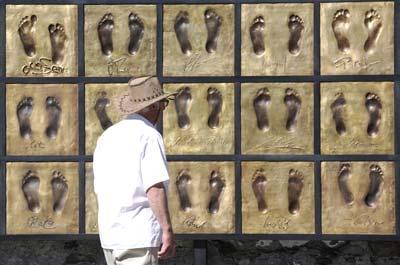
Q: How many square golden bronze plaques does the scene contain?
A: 15